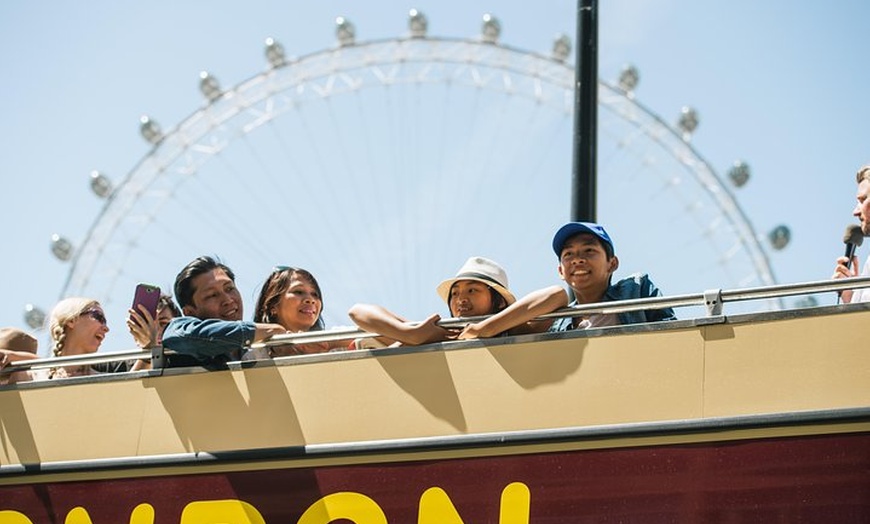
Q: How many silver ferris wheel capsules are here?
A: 15